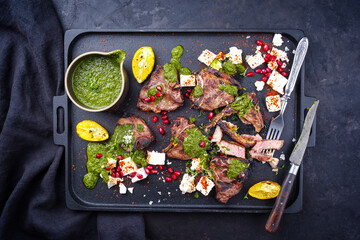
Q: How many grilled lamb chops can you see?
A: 6